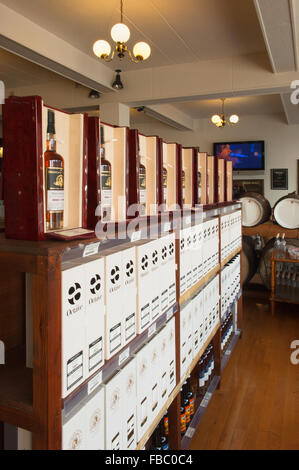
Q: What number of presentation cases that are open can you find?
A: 9